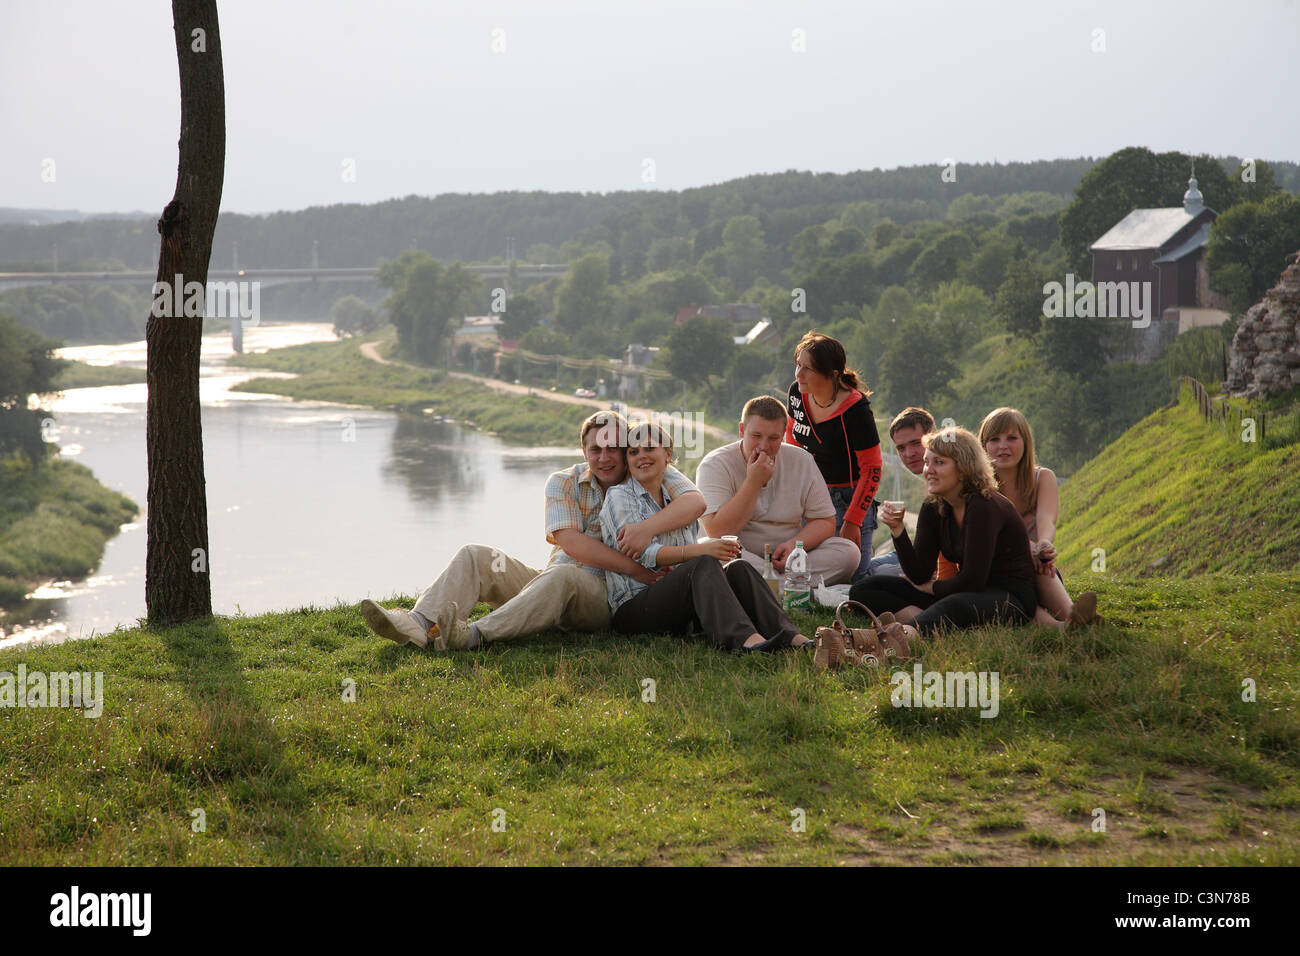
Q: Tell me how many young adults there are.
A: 7